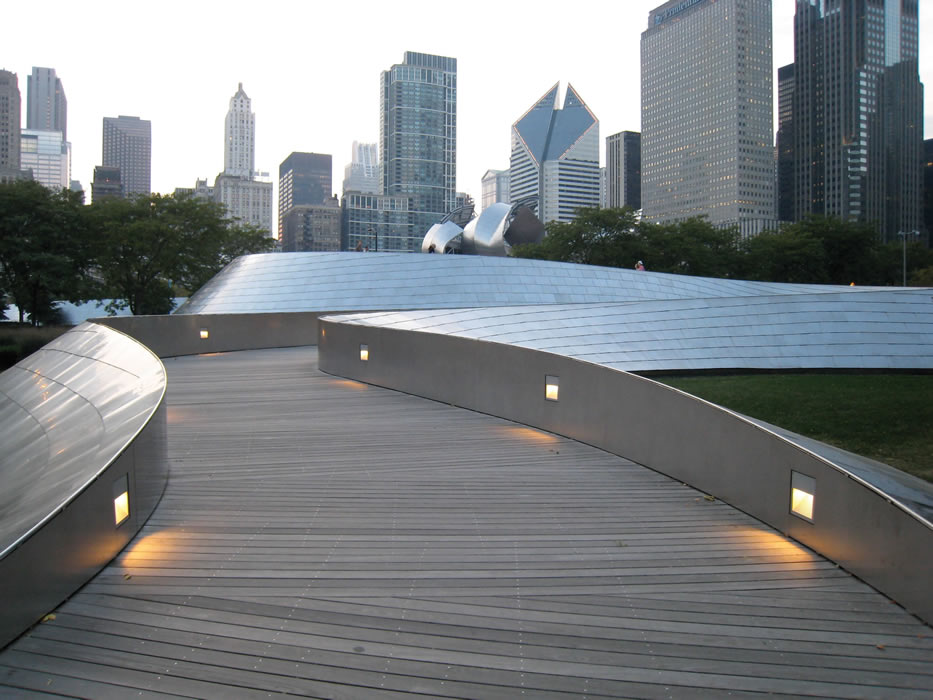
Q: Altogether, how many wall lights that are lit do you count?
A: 5